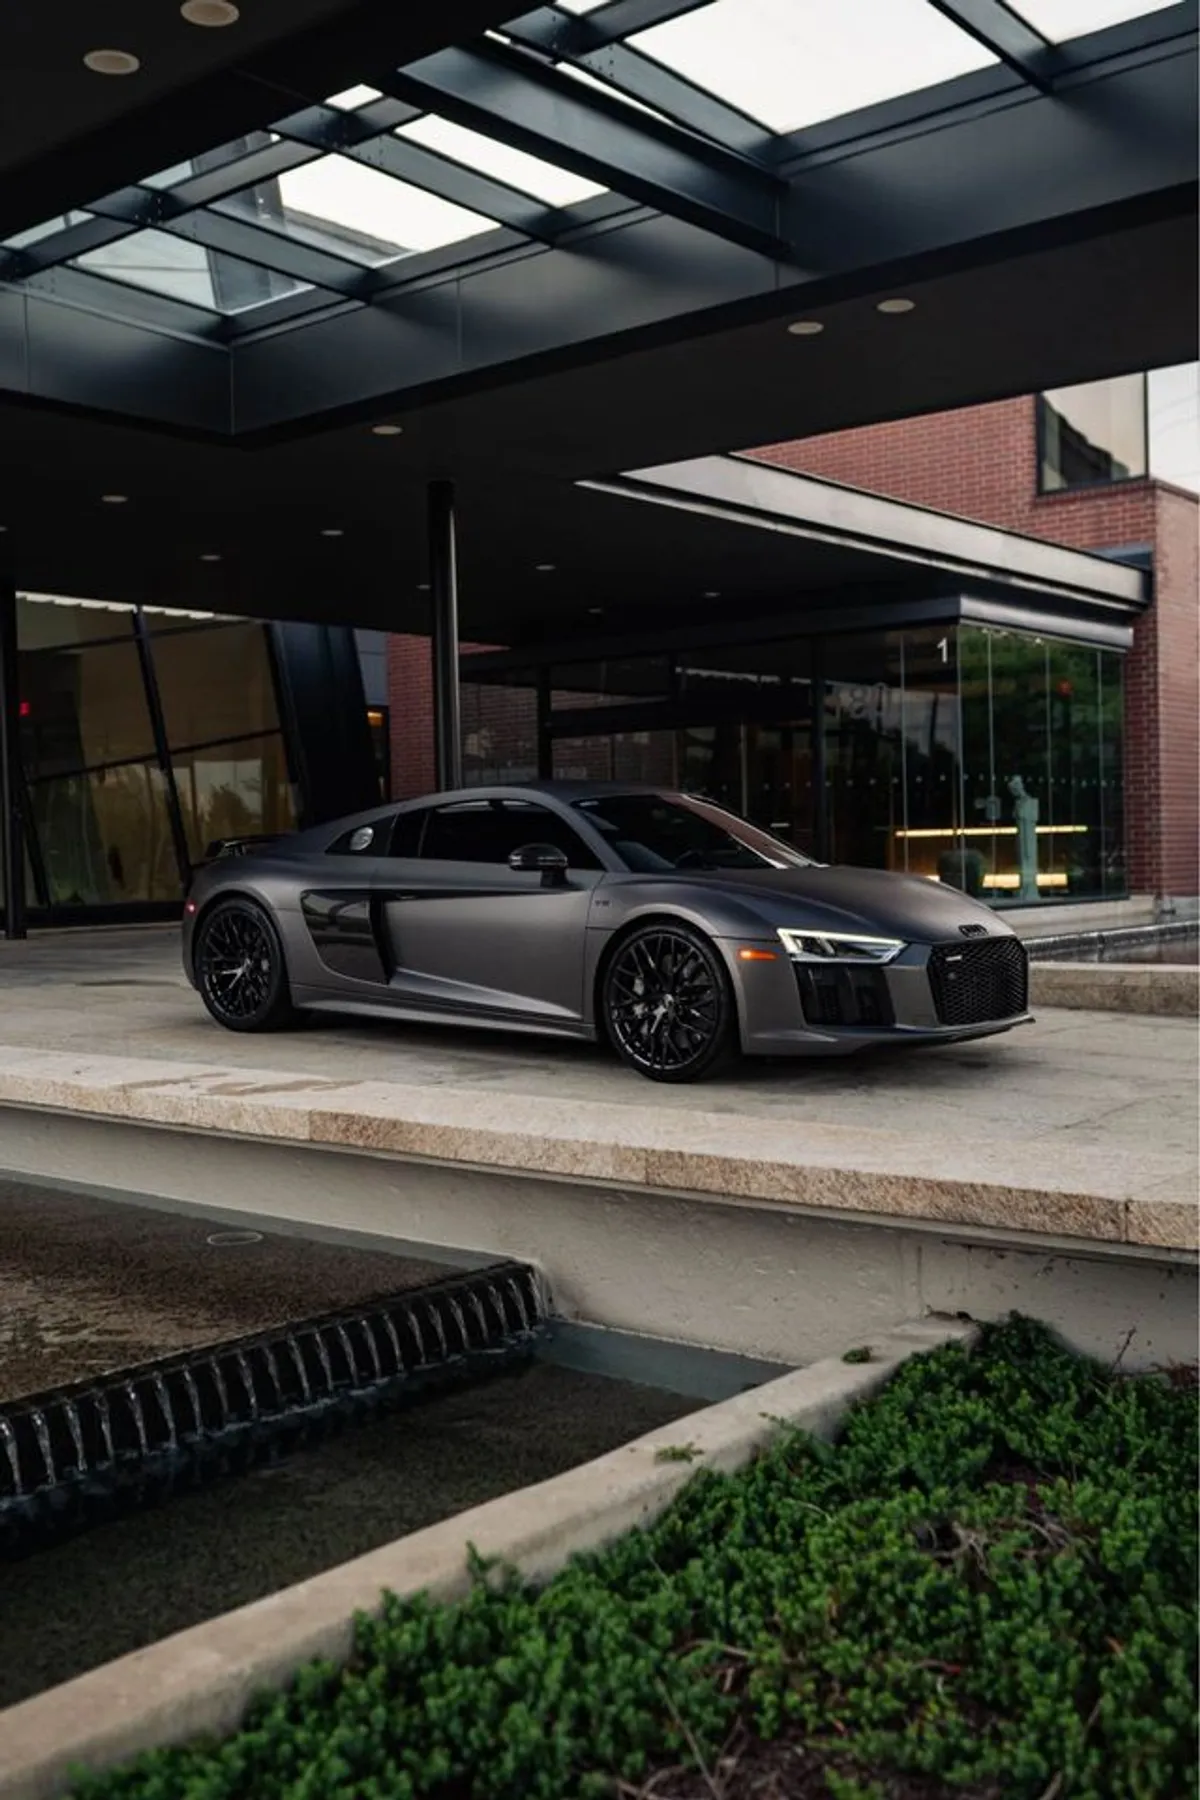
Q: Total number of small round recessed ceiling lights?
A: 13